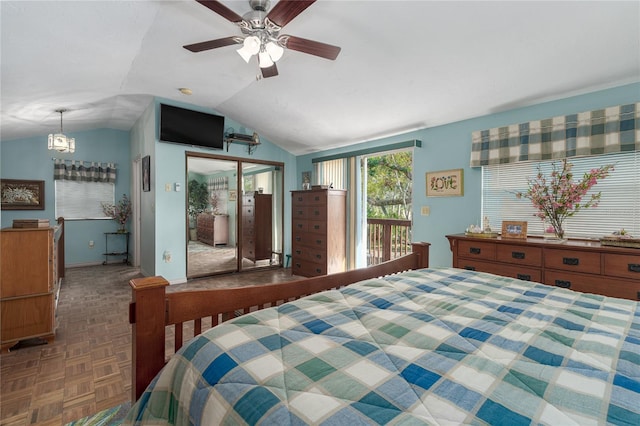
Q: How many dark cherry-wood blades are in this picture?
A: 5